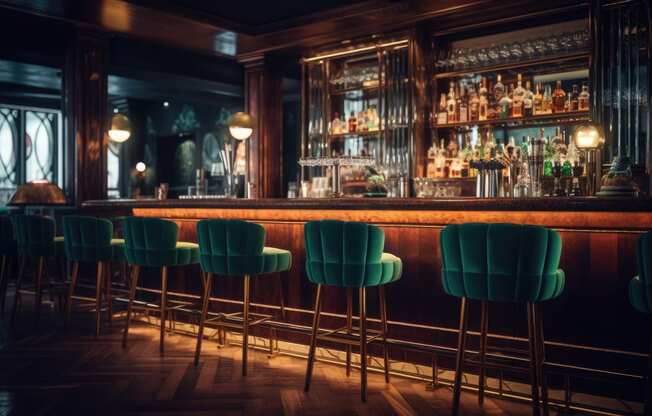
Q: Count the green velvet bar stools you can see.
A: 8